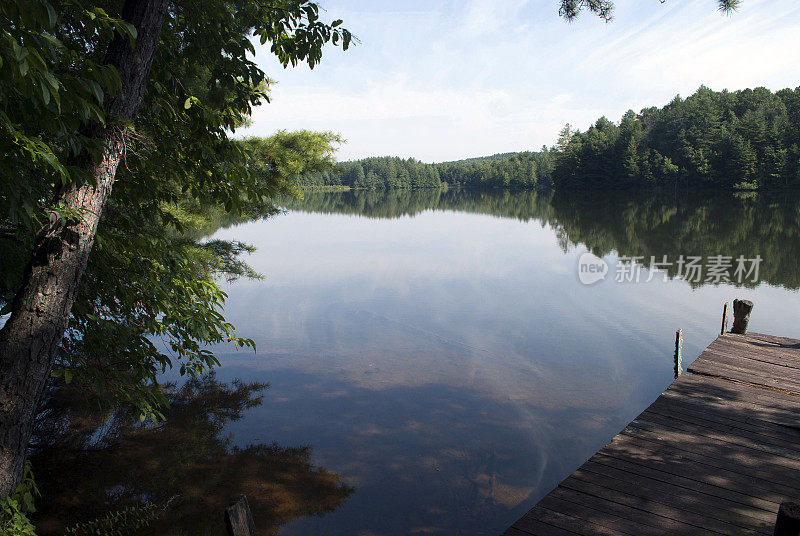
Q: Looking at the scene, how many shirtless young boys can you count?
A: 0